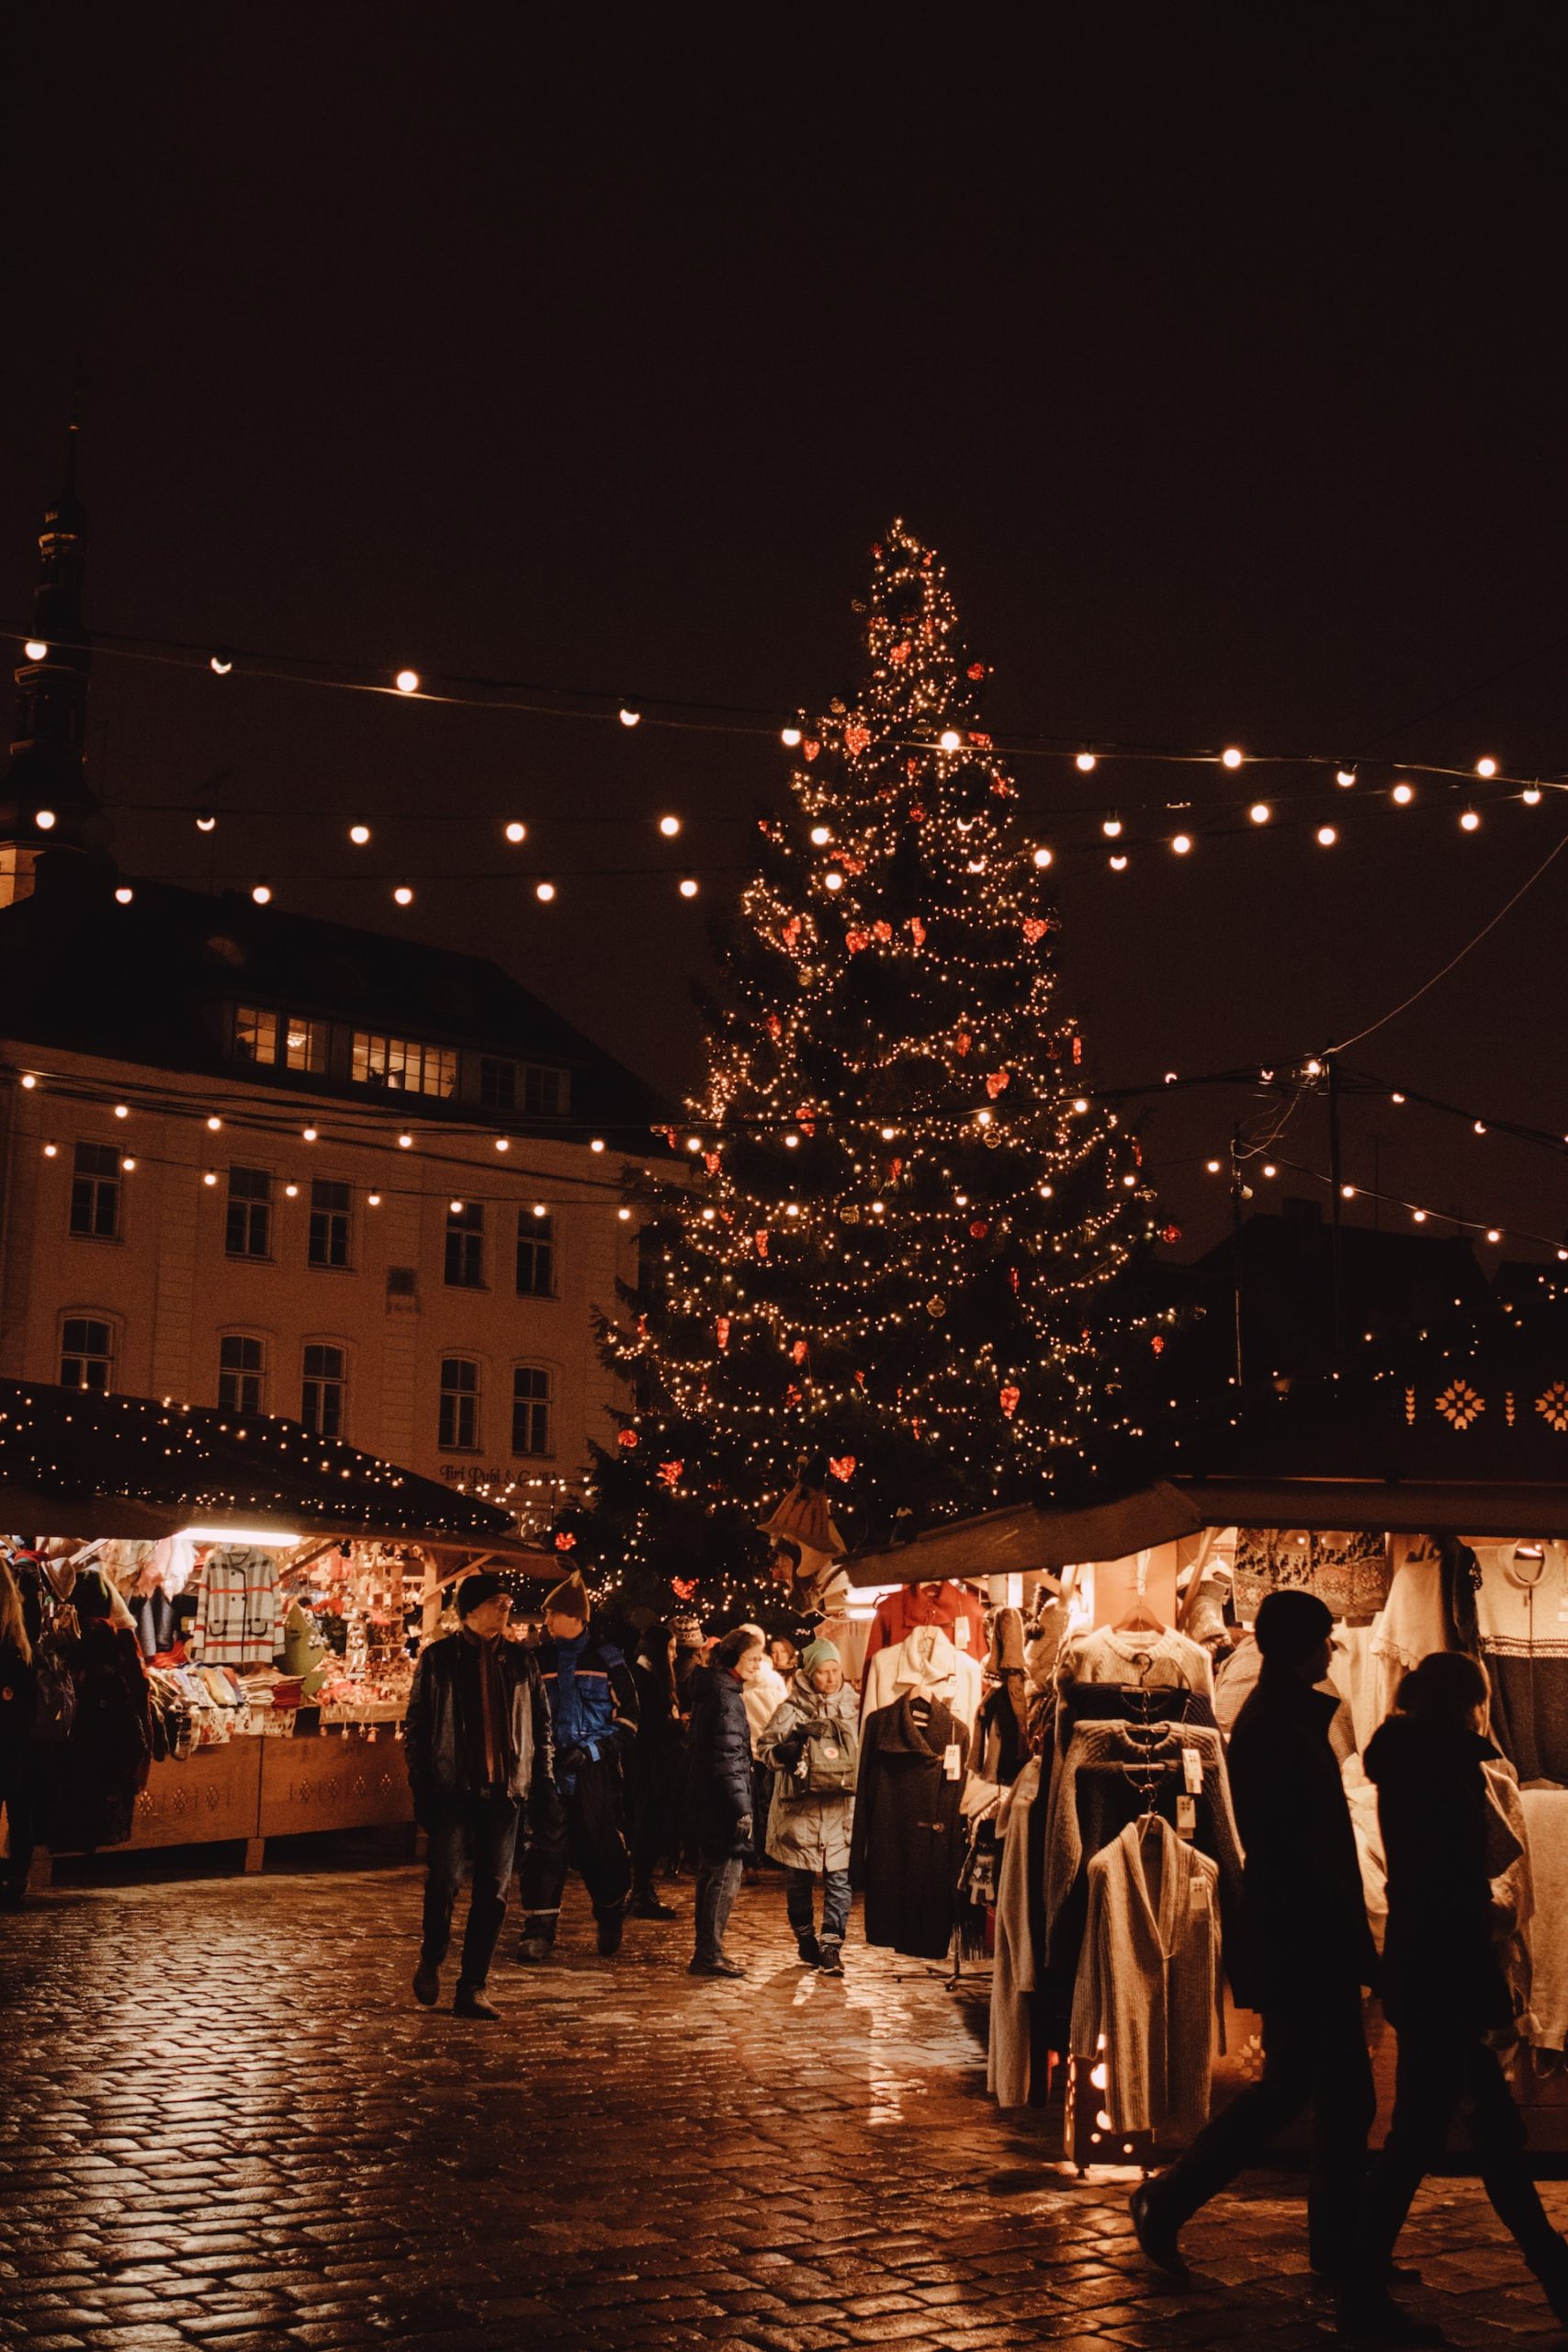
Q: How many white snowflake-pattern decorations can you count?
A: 2